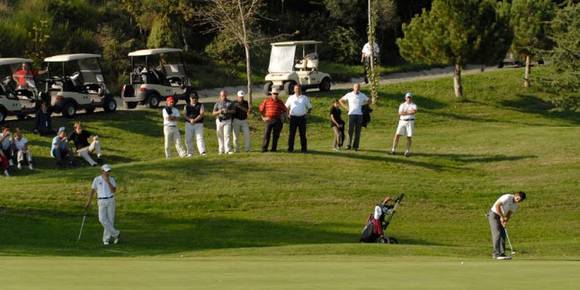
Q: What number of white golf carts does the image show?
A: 4